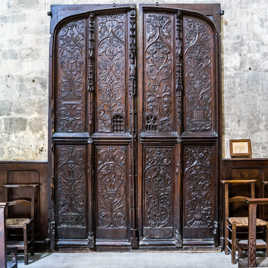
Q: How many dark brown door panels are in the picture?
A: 8